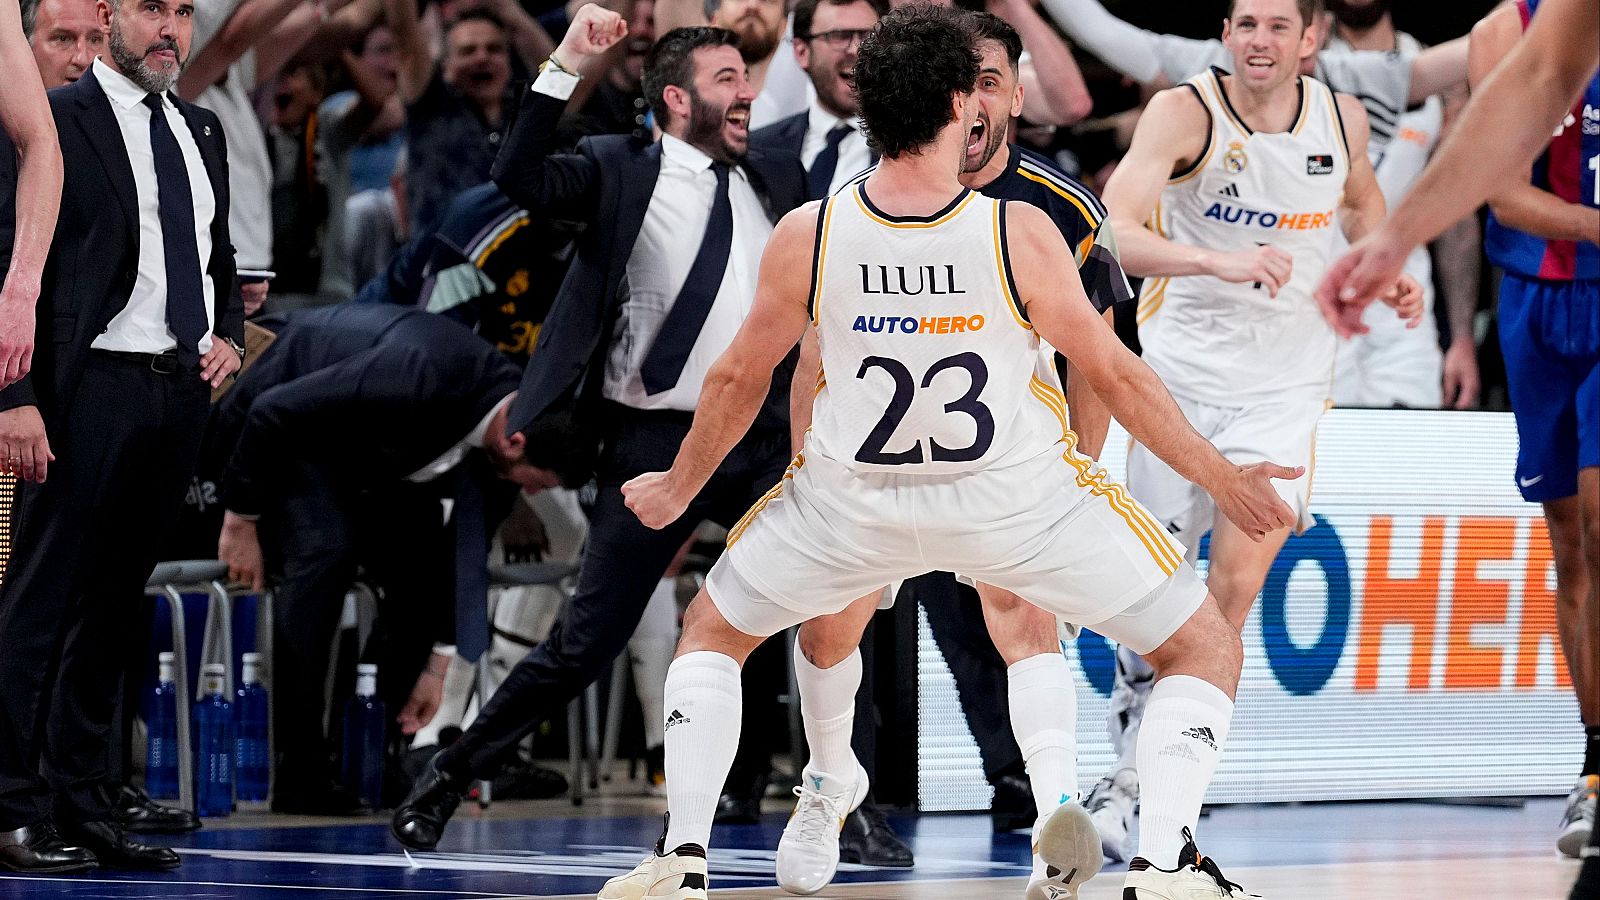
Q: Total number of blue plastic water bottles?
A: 4